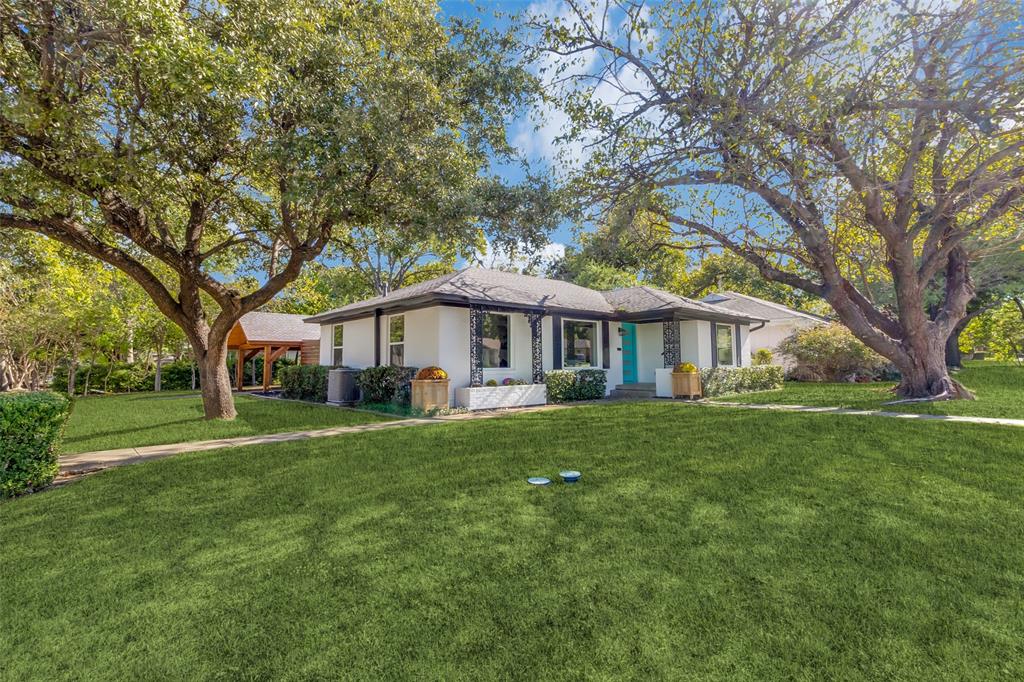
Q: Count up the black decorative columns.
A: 3